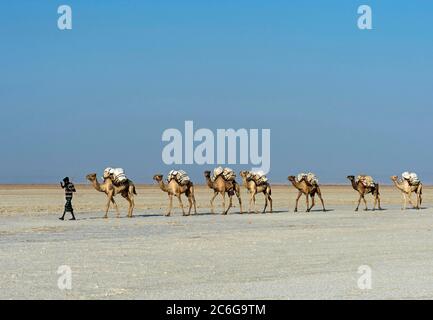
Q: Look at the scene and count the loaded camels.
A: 7